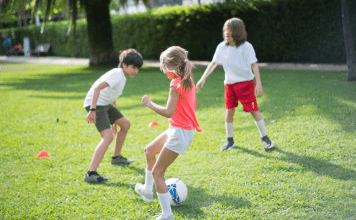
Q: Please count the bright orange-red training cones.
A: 2